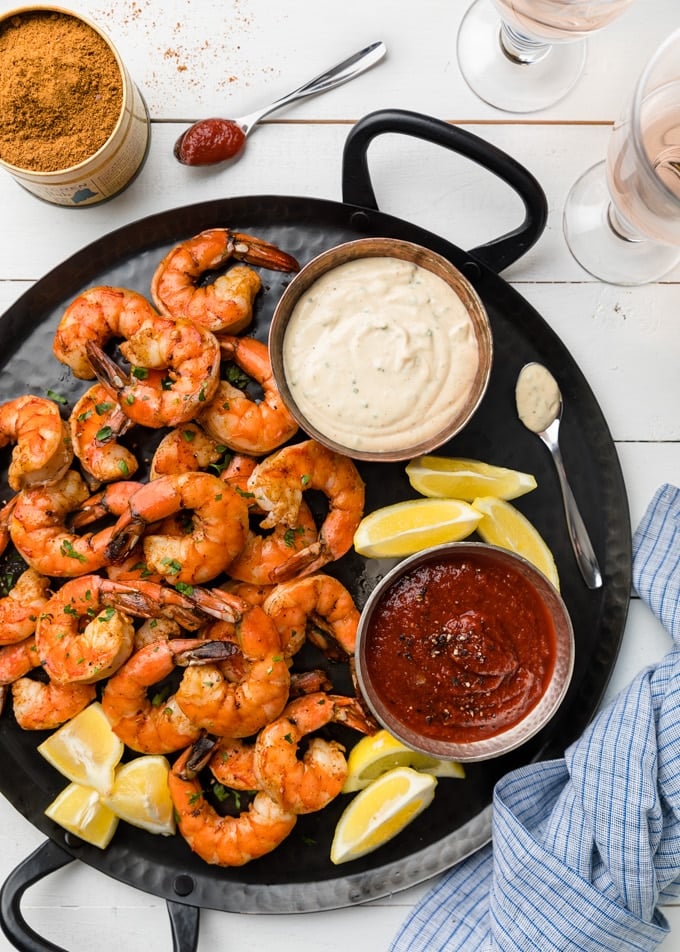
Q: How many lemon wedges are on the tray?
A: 8